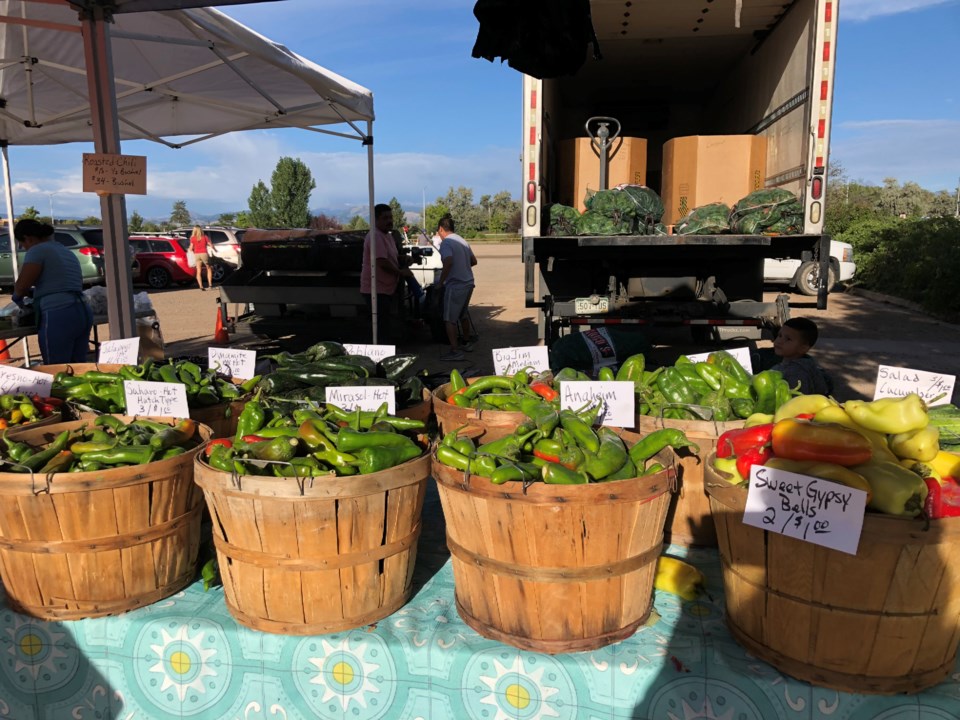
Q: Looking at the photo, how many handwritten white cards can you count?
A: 11